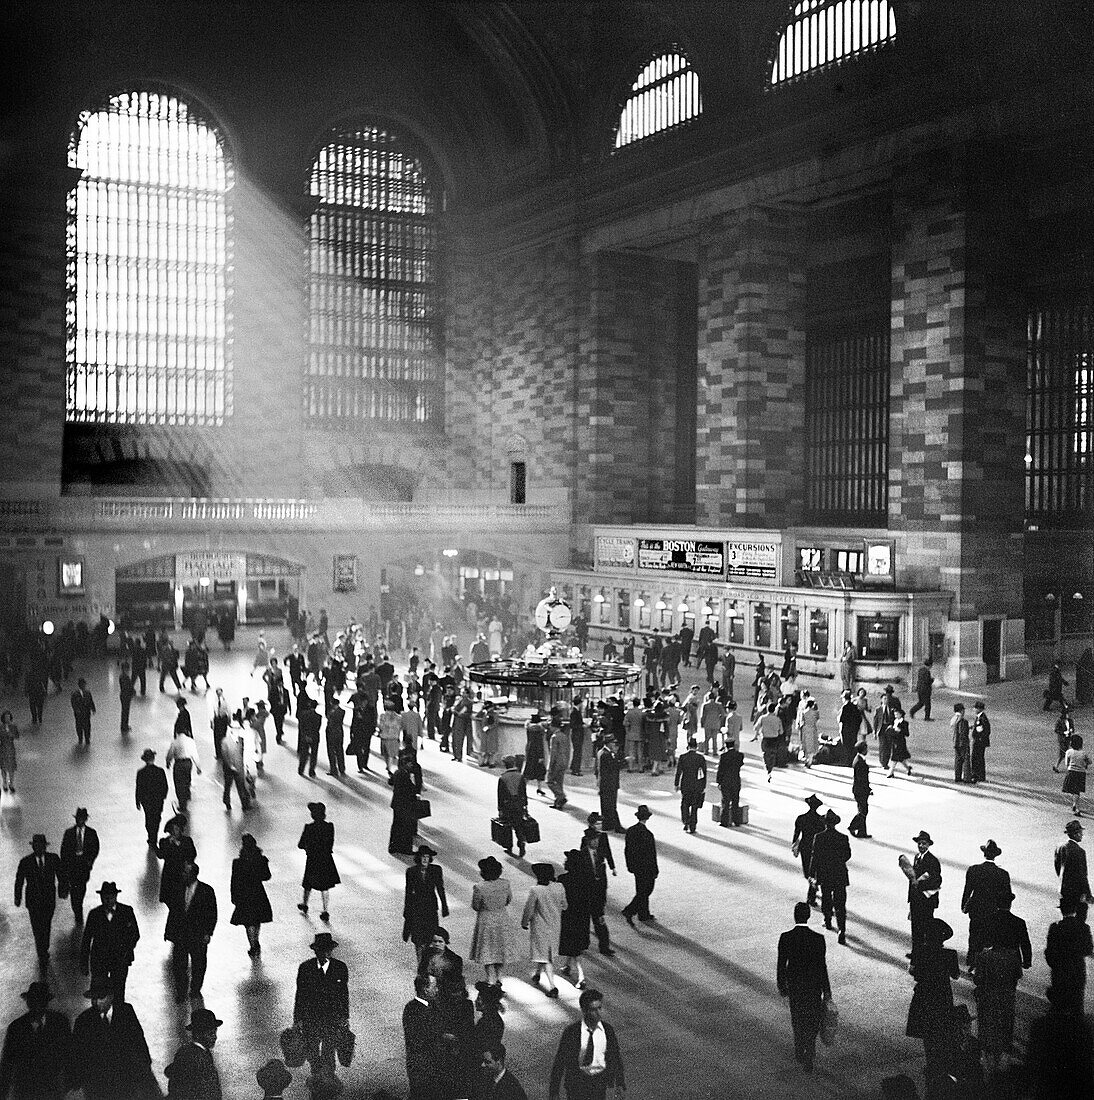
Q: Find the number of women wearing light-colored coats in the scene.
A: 2